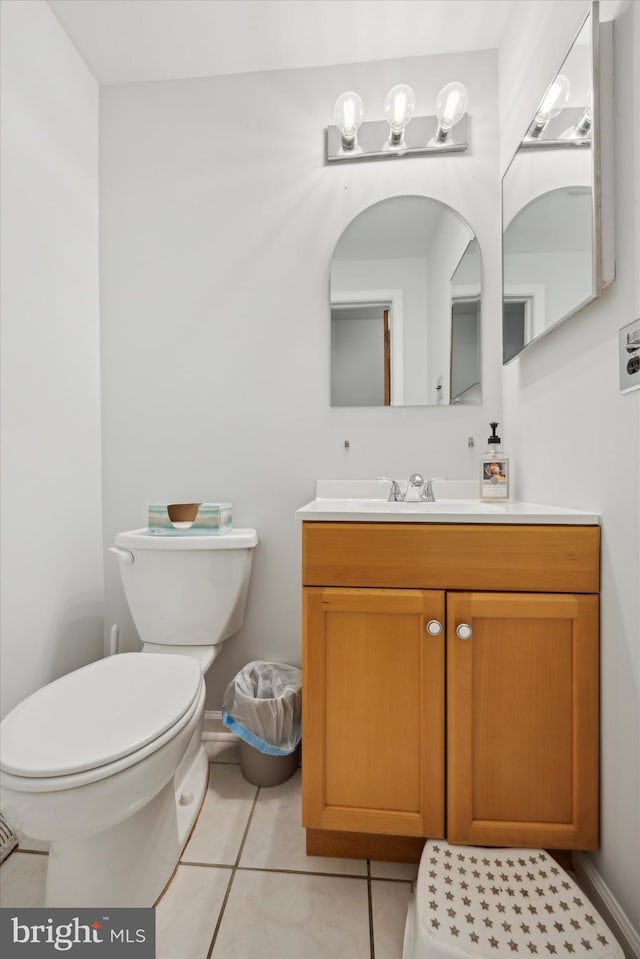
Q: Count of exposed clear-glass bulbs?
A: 3